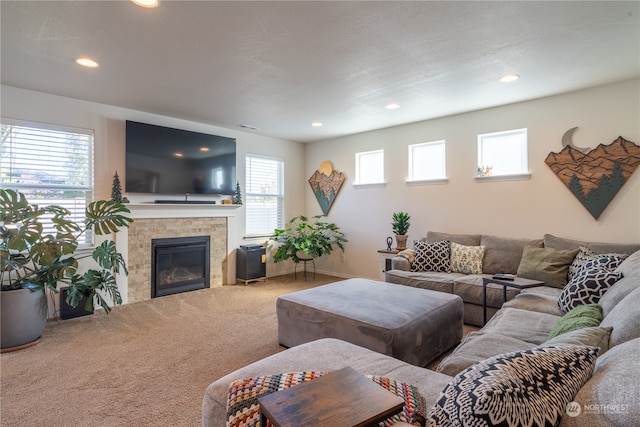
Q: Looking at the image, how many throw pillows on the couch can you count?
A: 9